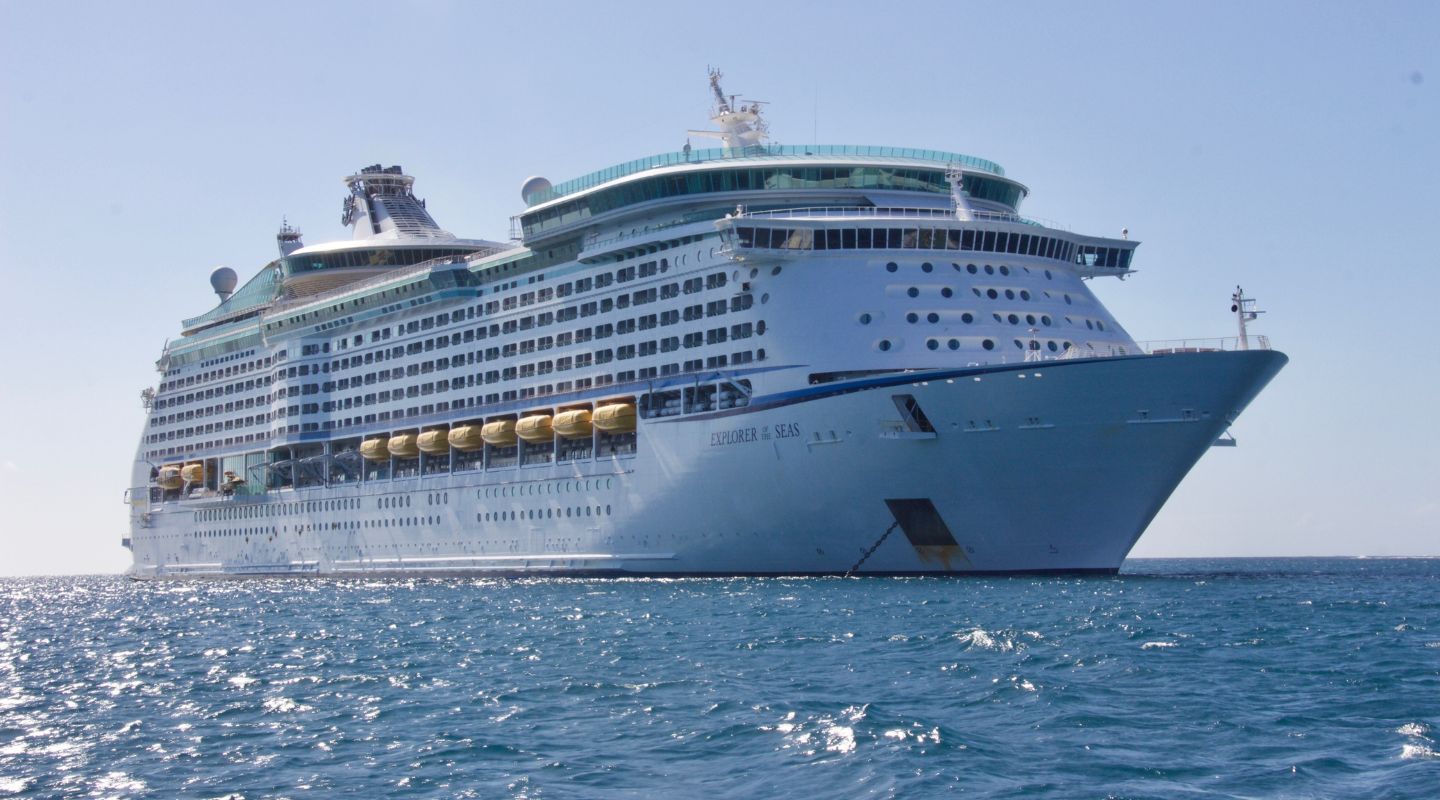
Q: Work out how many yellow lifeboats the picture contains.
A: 10